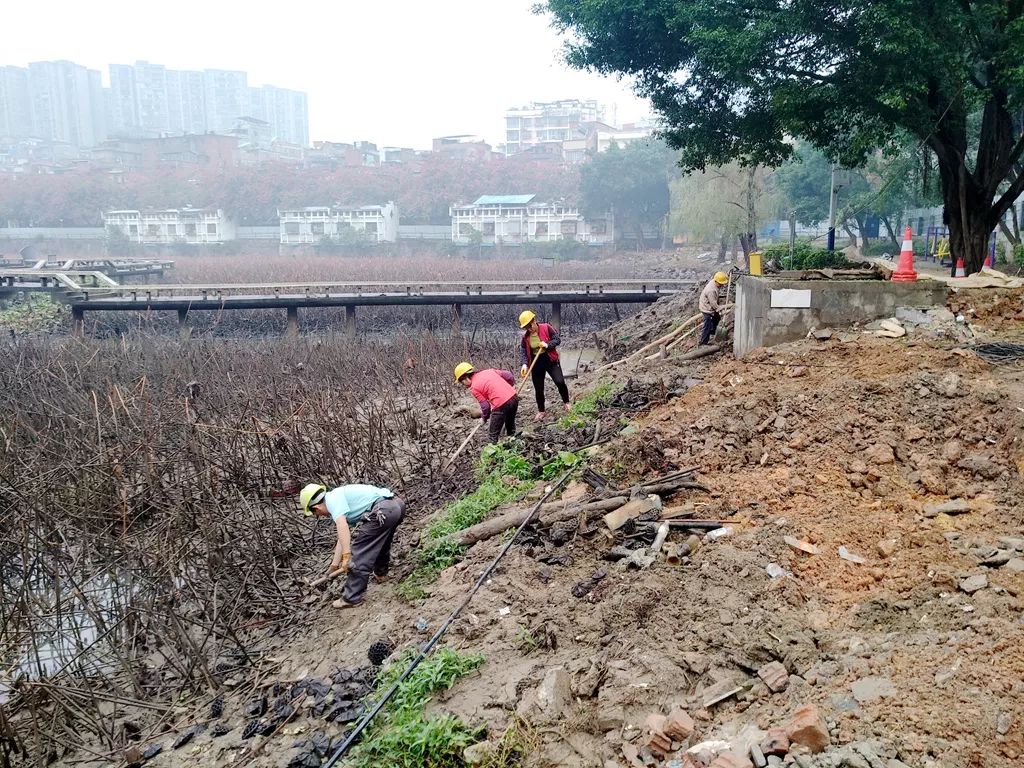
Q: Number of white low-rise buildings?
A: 3